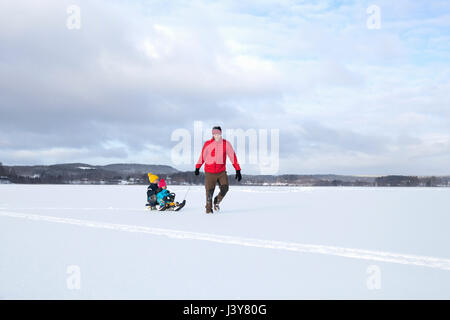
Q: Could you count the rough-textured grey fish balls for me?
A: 0